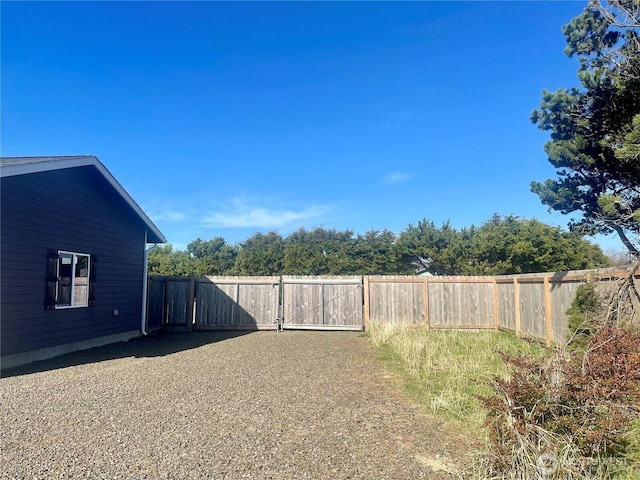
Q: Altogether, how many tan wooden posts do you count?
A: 5